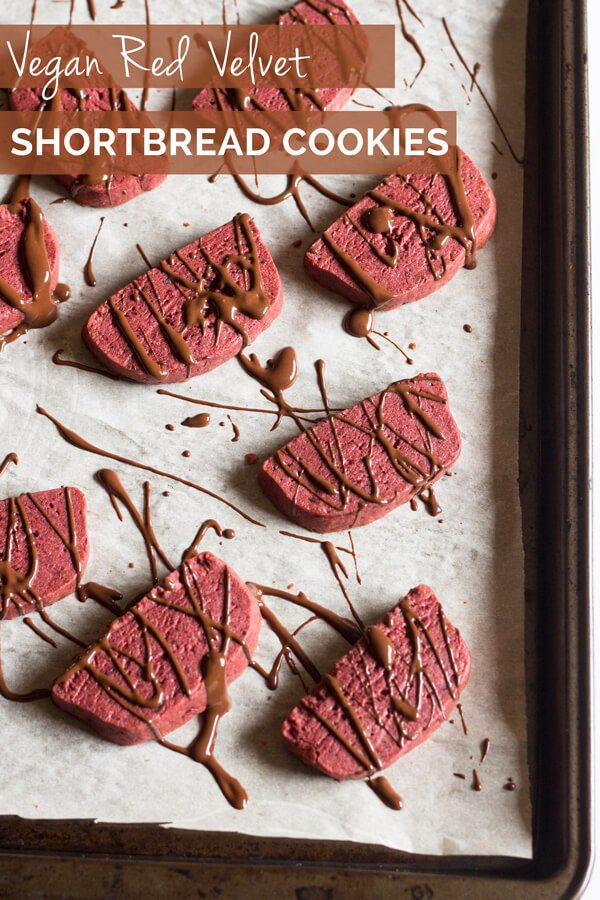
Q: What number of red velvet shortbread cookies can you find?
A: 9